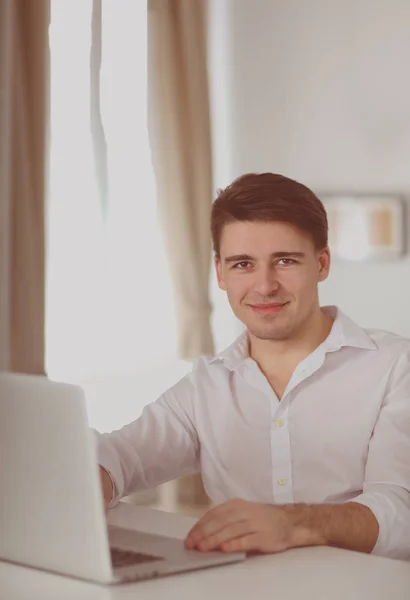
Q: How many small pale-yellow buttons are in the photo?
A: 2